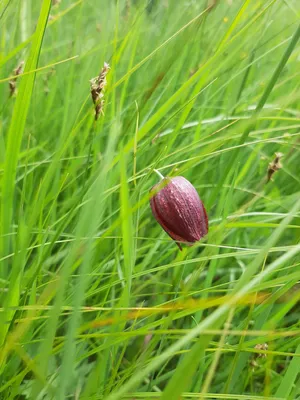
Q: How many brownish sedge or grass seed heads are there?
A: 4